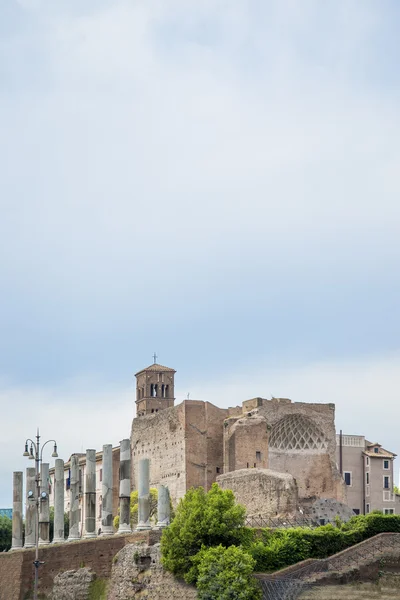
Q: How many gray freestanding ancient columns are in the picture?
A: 10